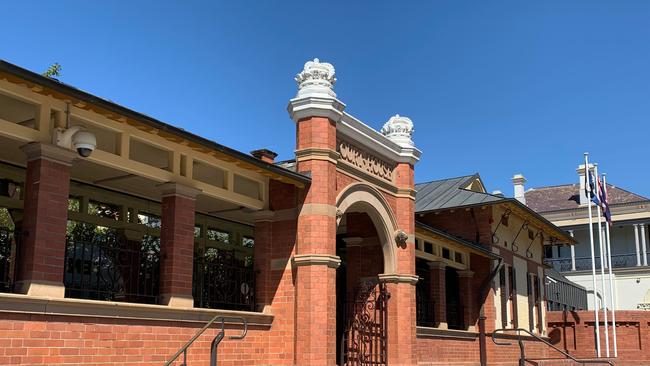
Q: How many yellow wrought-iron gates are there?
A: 0